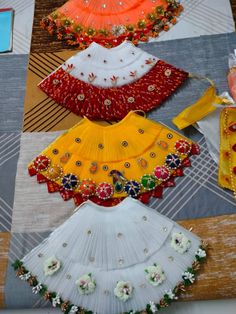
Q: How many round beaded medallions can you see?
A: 10